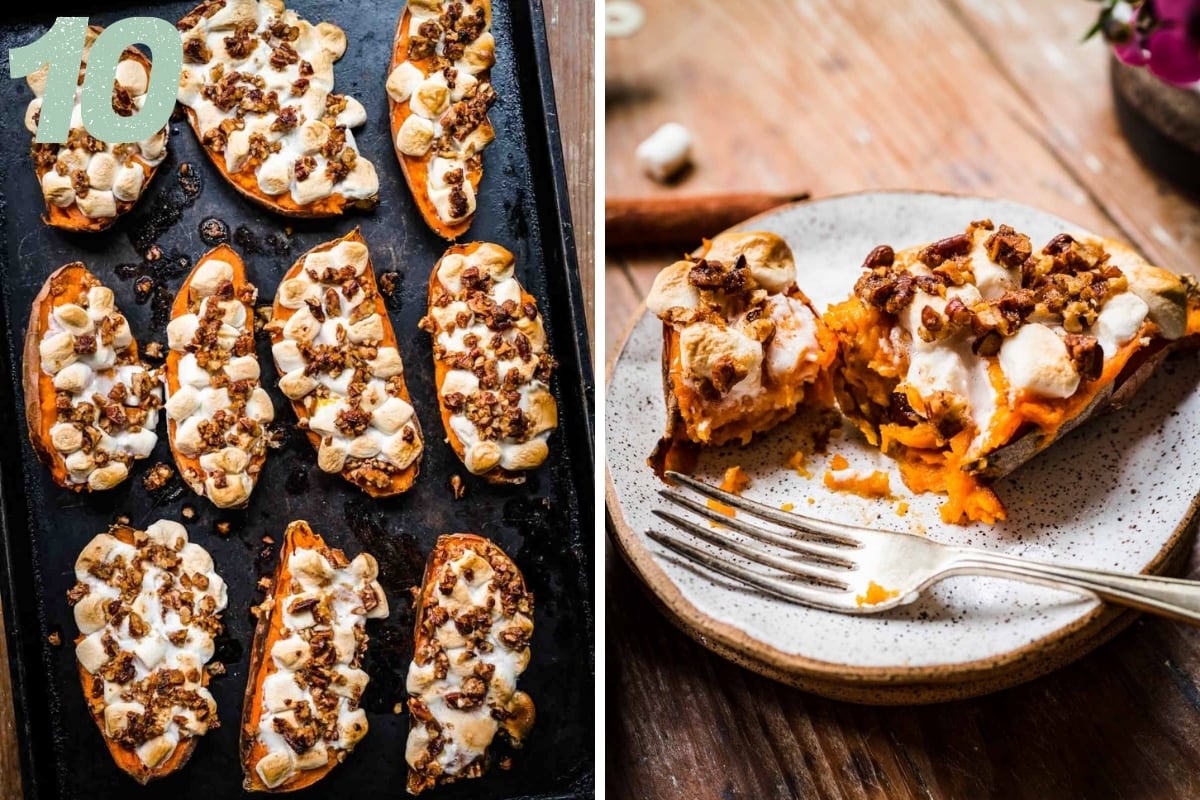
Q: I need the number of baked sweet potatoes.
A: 11